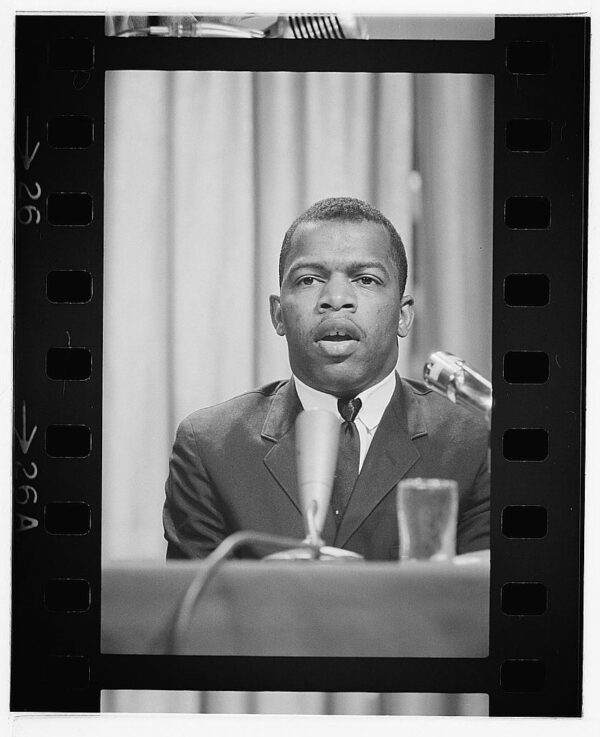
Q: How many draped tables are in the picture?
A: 1